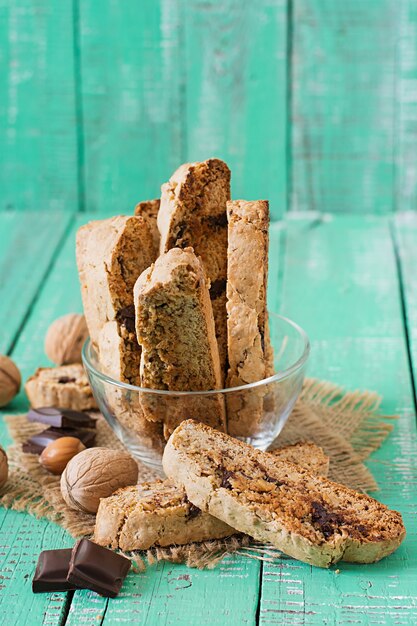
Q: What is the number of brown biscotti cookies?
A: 8